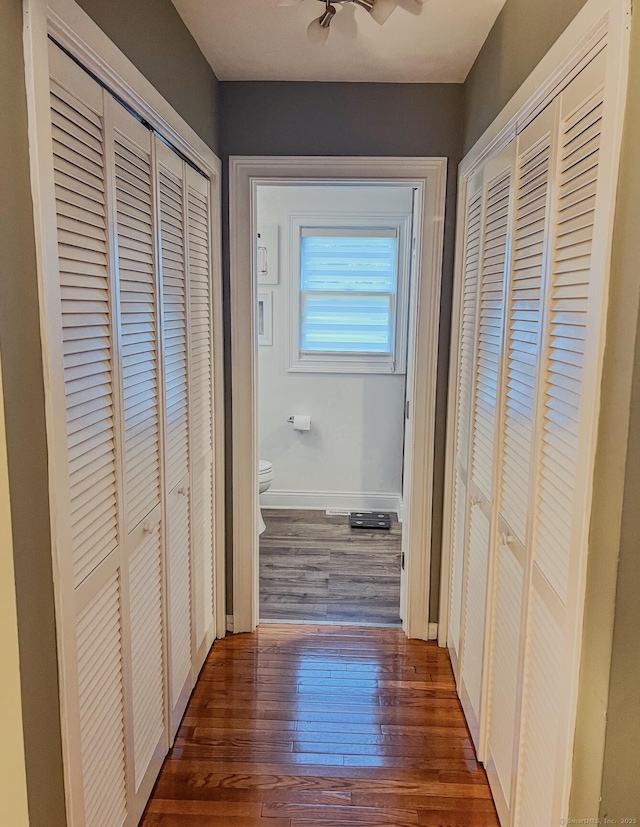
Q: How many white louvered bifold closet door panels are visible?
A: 8